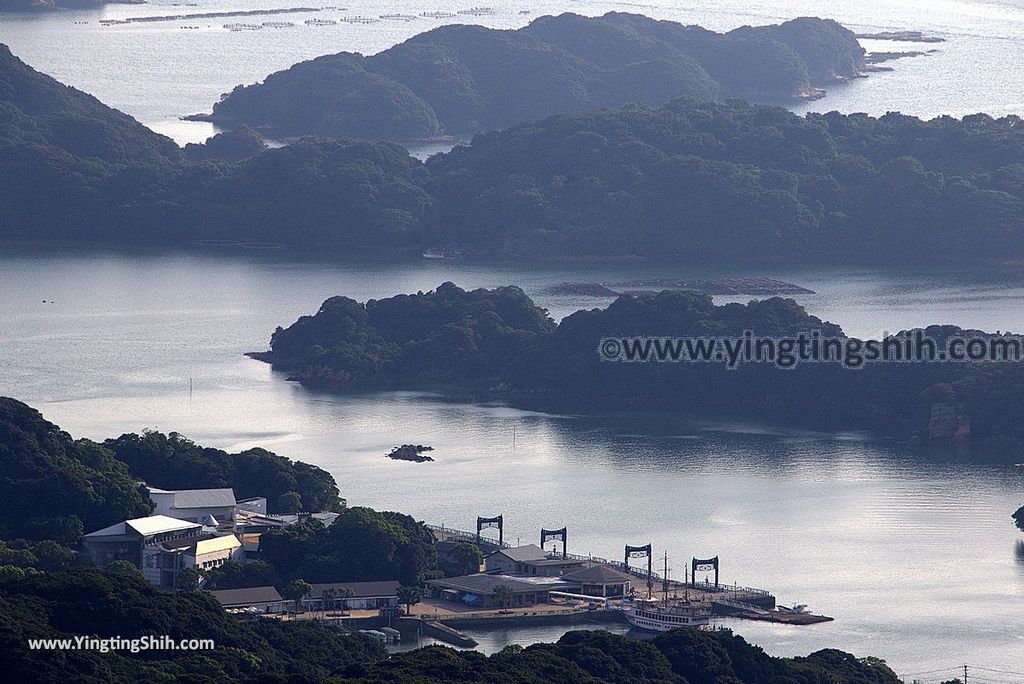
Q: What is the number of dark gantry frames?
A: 4